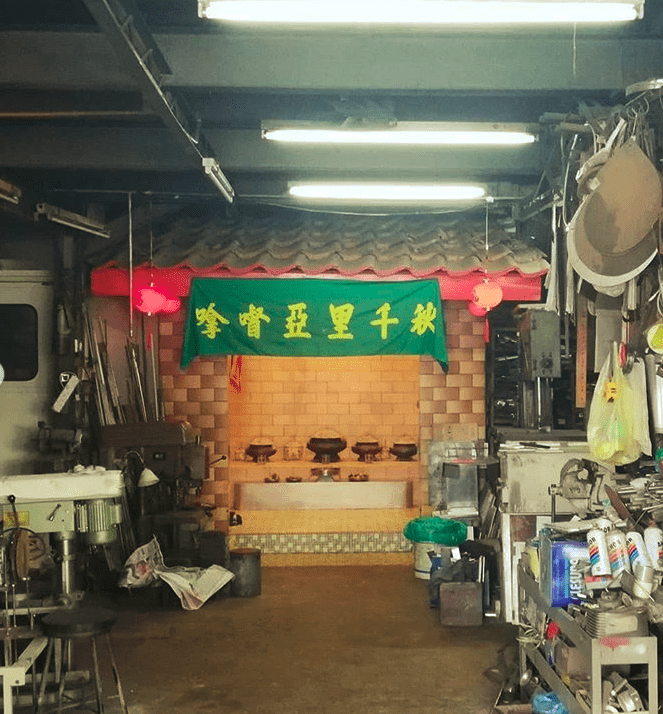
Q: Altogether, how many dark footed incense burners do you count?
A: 4